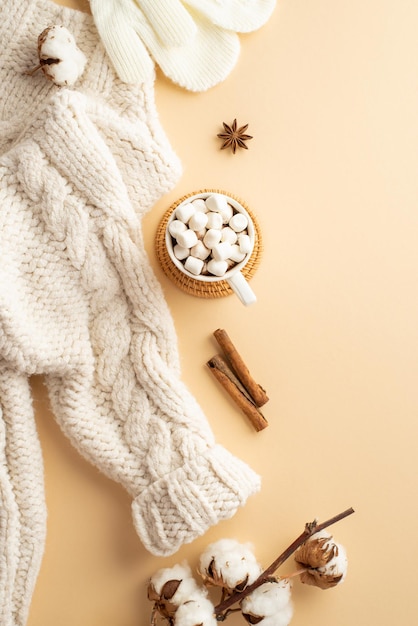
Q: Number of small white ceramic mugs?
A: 1